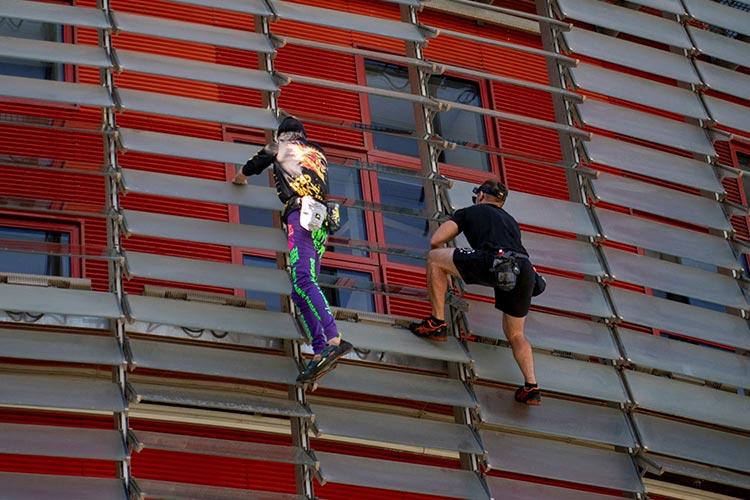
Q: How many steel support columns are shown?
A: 5